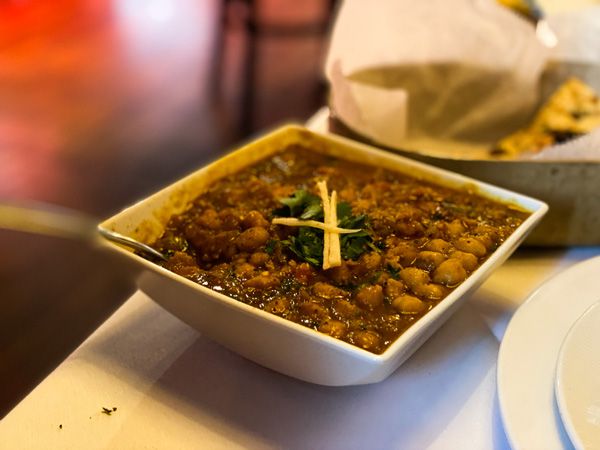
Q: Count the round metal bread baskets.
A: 1